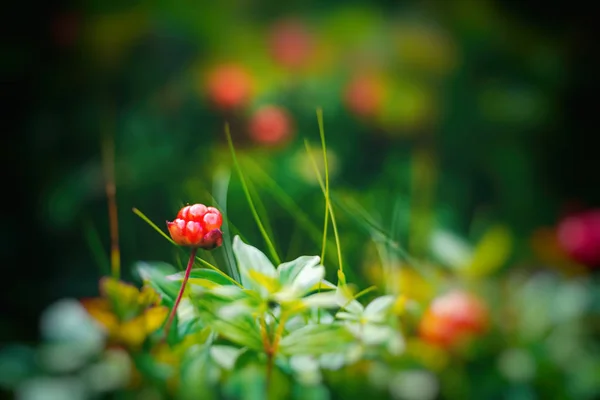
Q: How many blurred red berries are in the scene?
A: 6